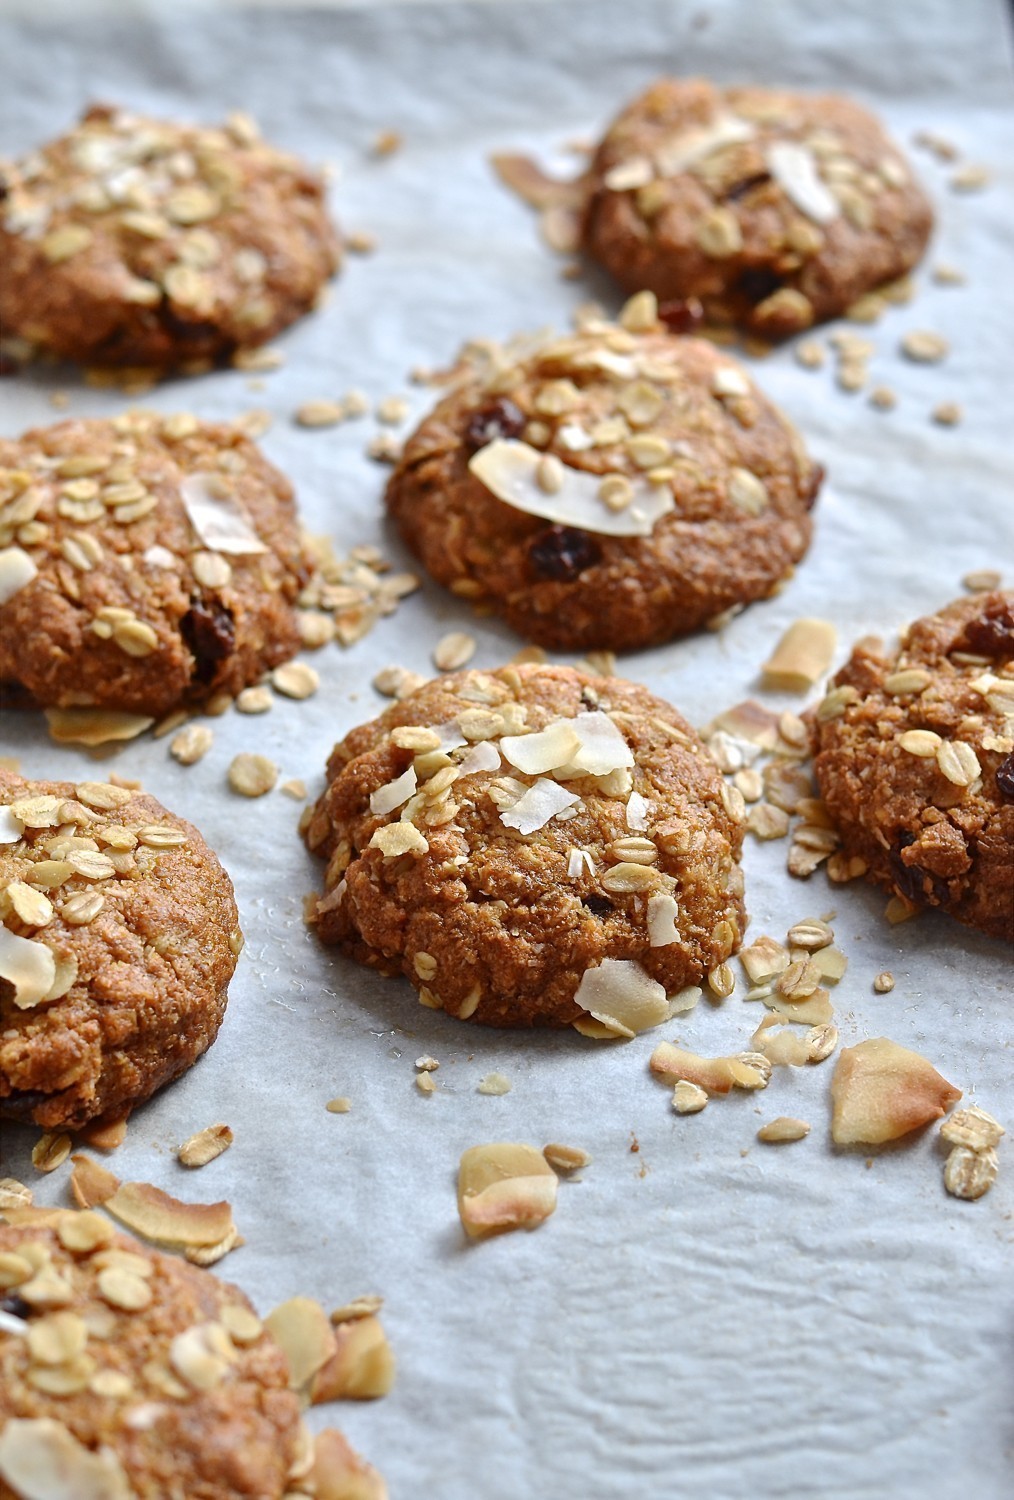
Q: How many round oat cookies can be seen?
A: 8